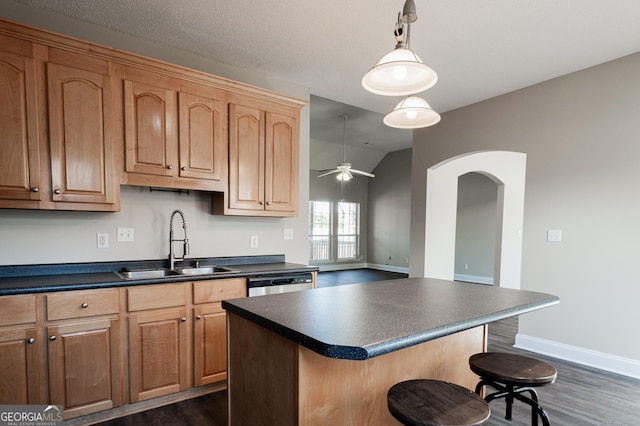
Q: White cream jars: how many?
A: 0